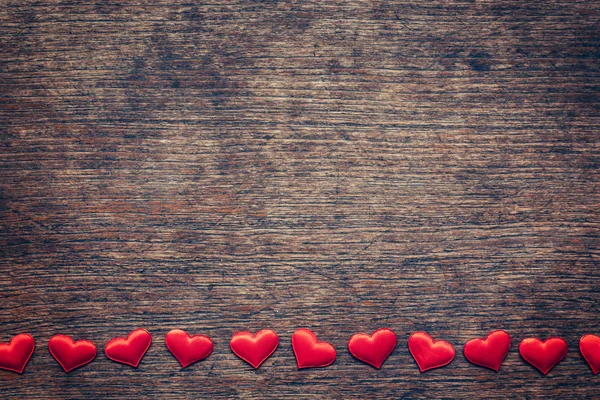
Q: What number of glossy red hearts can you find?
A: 11